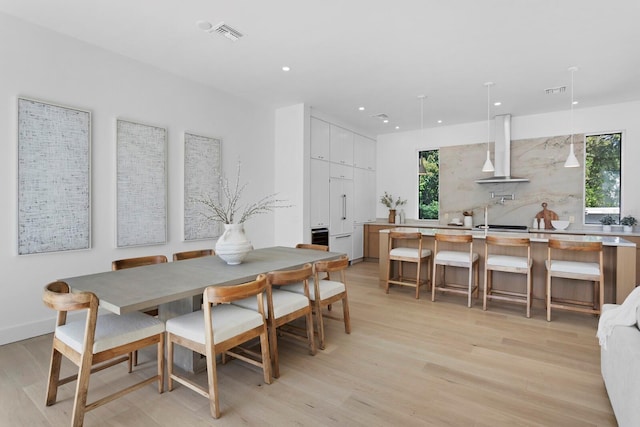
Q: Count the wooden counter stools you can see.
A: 4